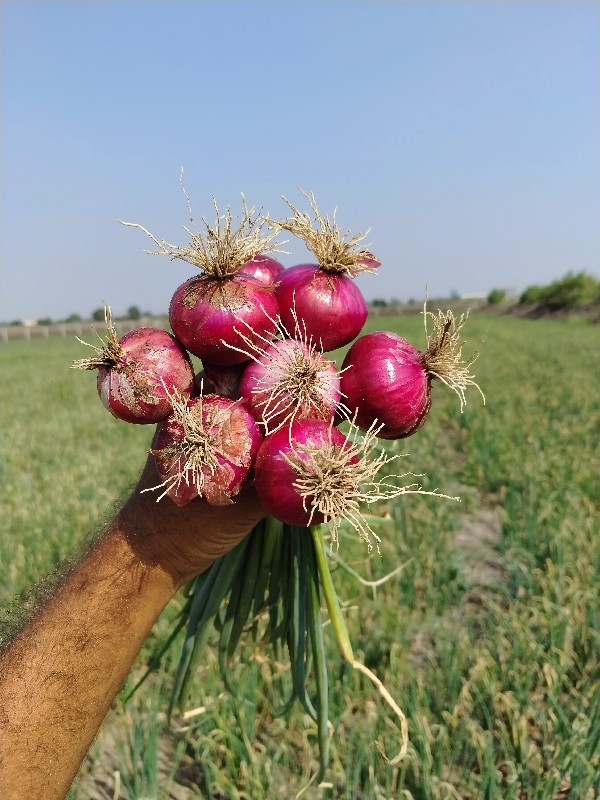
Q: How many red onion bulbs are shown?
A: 8